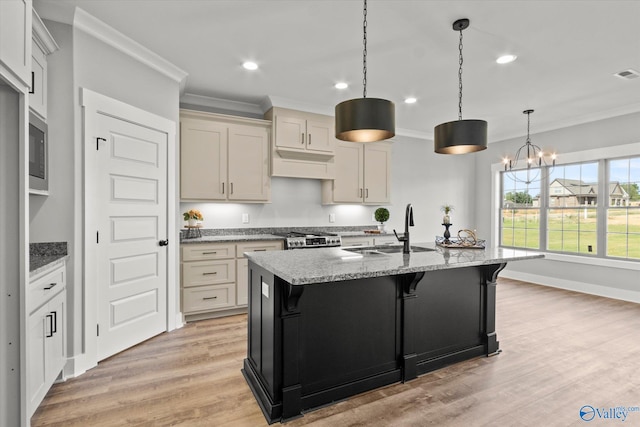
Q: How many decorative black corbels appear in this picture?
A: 3